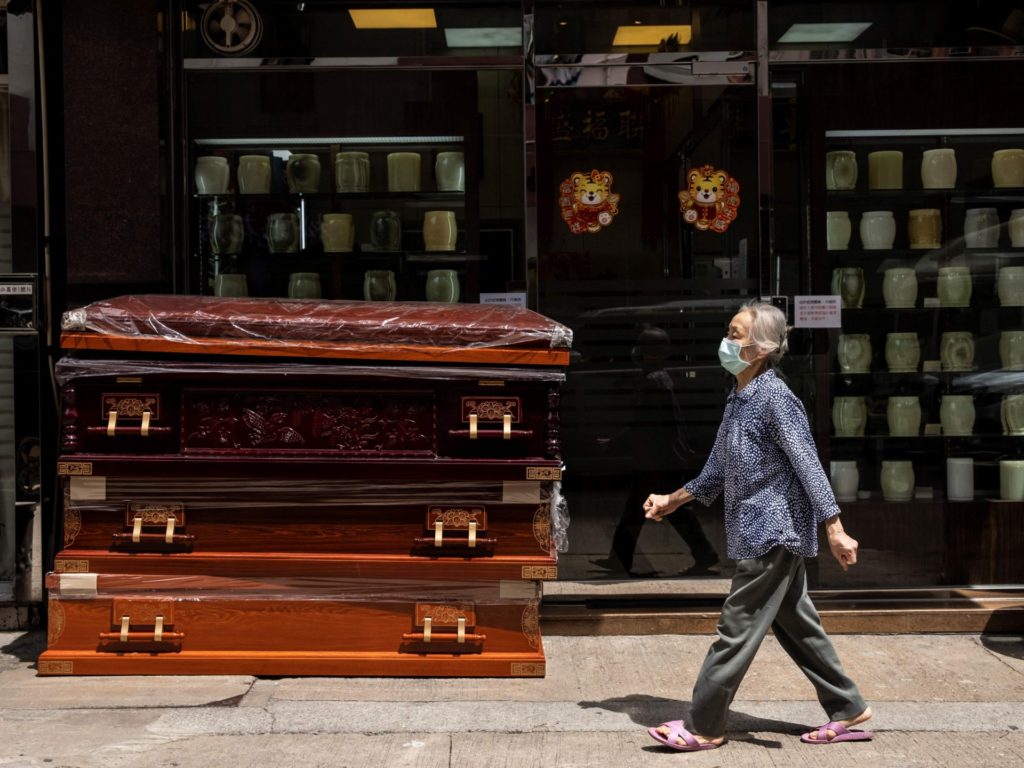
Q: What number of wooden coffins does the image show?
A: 3